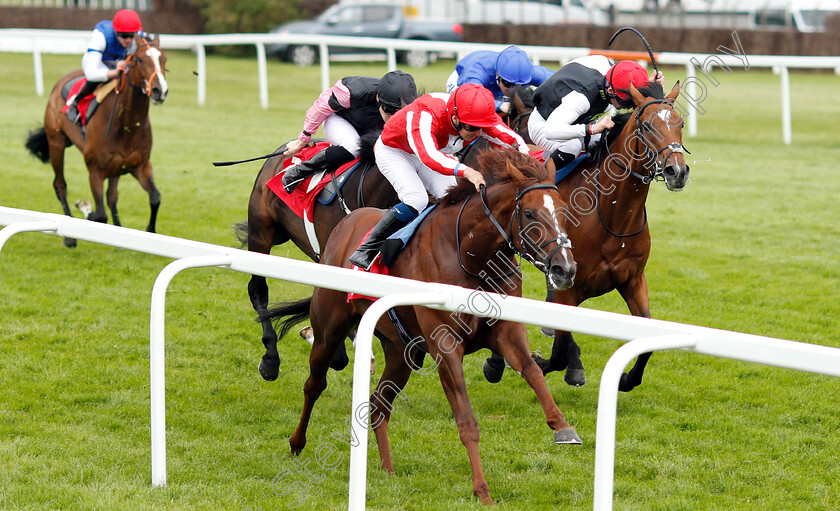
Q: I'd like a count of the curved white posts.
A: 4